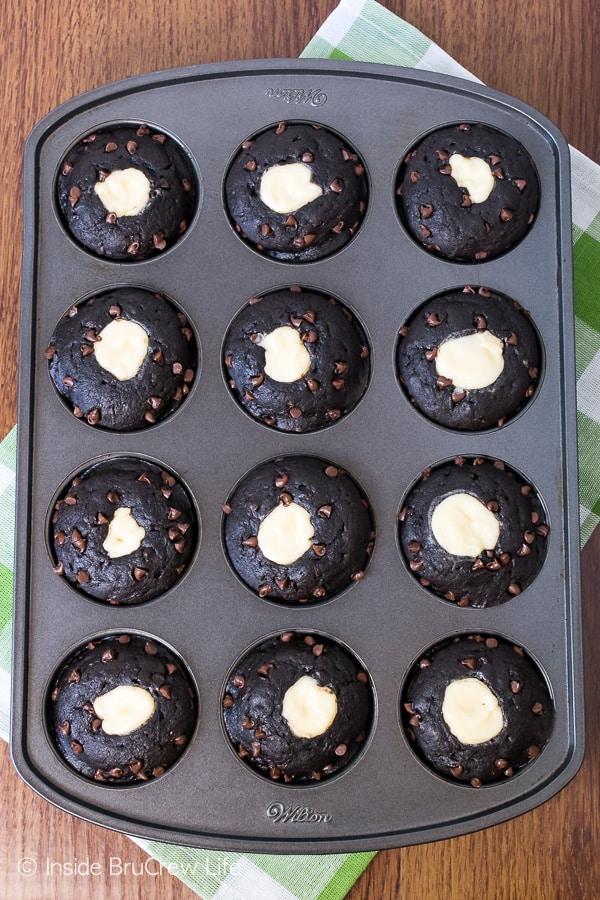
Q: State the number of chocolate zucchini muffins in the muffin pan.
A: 12